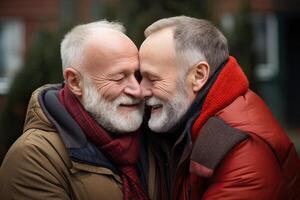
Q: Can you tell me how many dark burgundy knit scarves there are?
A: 1